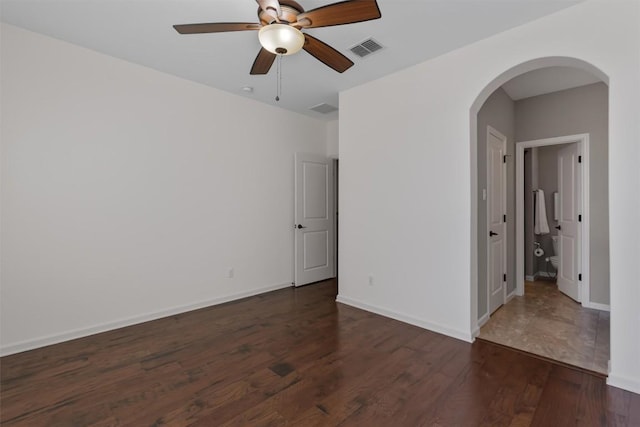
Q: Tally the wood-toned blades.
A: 5